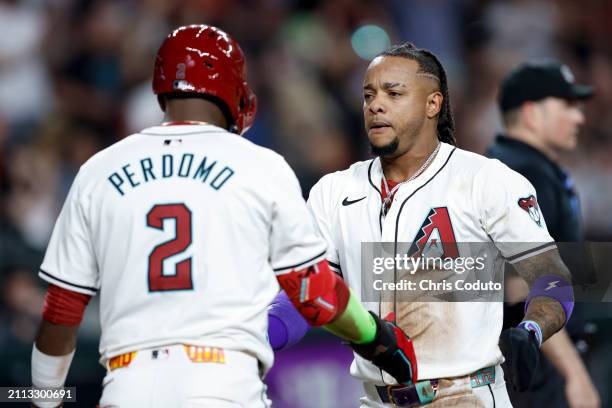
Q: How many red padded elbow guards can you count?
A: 1